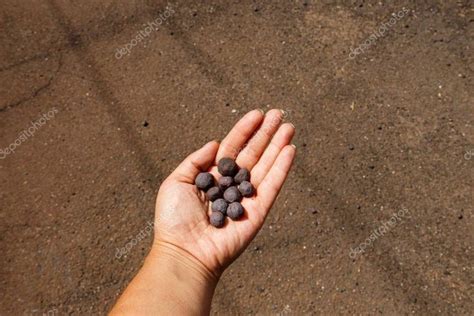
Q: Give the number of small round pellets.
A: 10